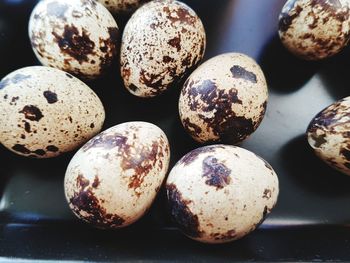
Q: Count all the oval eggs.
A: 9